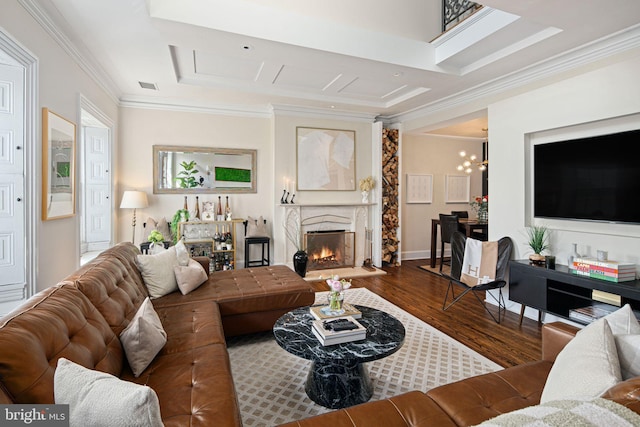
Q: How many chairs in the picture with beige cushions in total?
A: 2